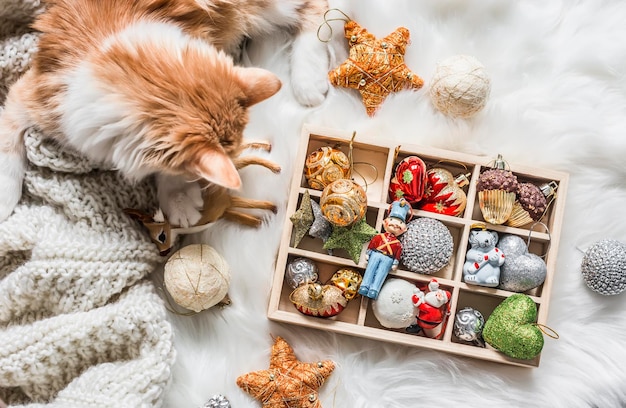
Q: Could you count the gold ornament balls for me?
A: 3